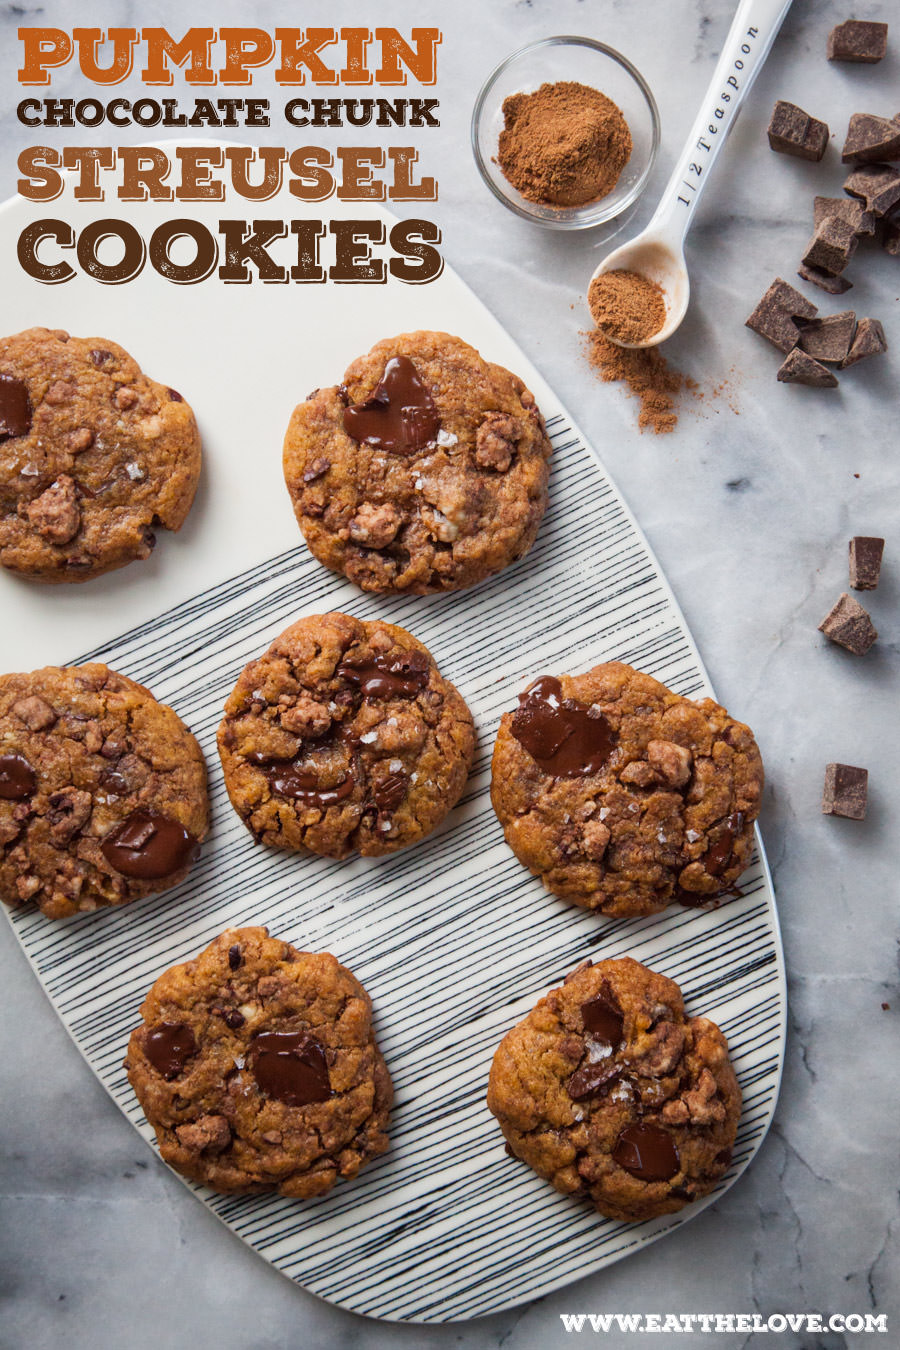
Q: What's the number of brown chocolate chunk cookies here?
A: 7